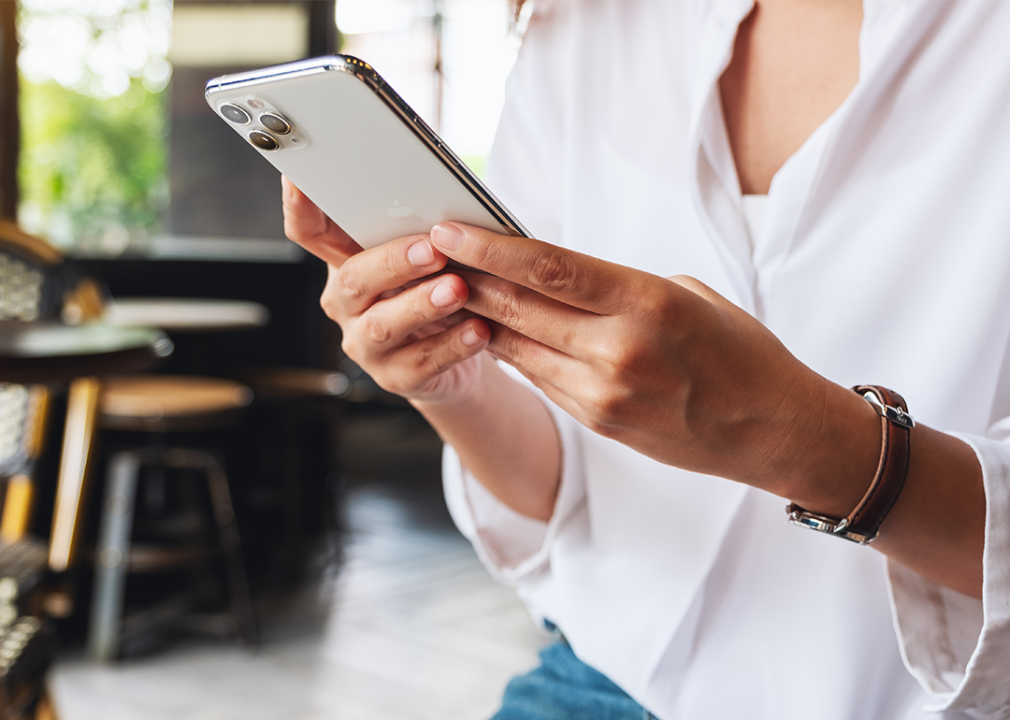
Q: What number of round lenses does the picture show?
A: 3